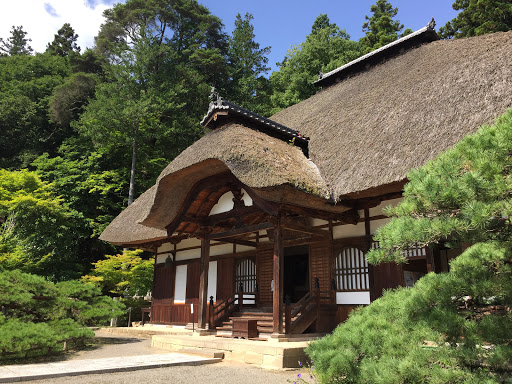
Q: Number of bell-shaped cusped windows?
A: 2